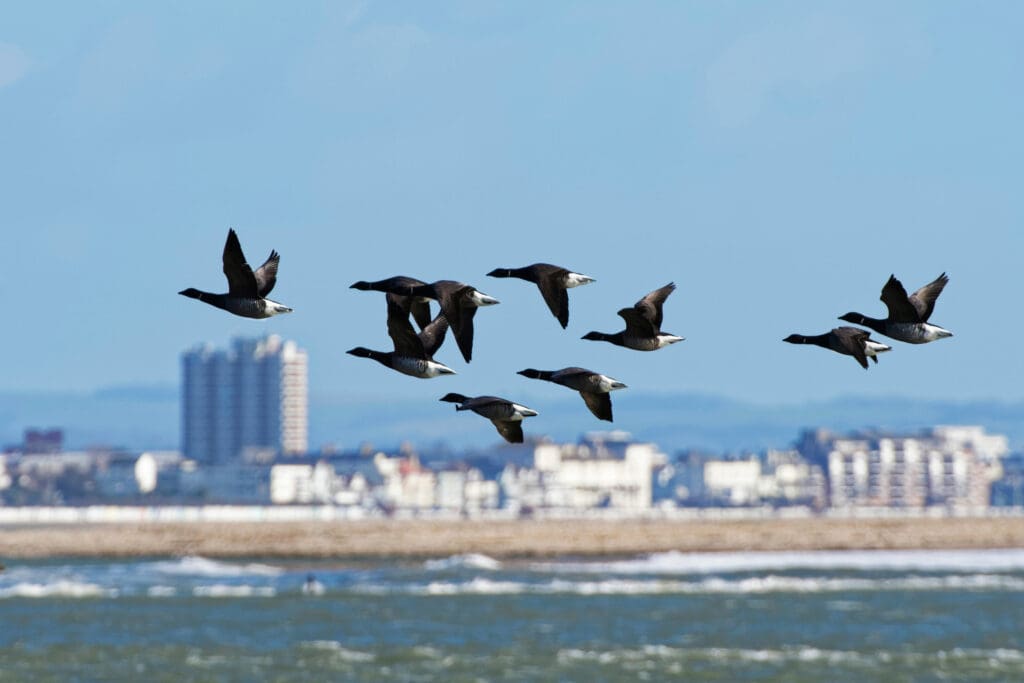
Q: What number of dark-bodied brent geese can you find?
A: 10